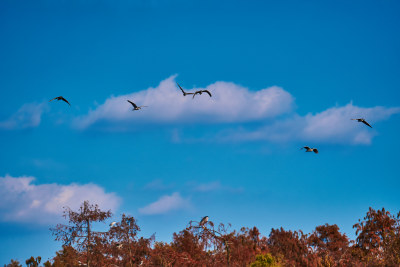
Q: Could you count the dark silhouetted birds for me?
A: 6